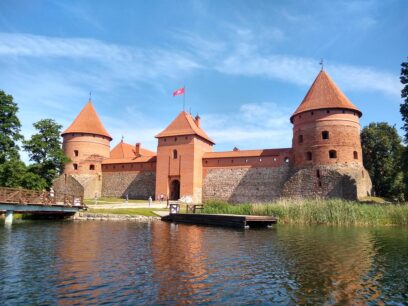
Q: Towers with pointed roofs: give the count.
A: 3